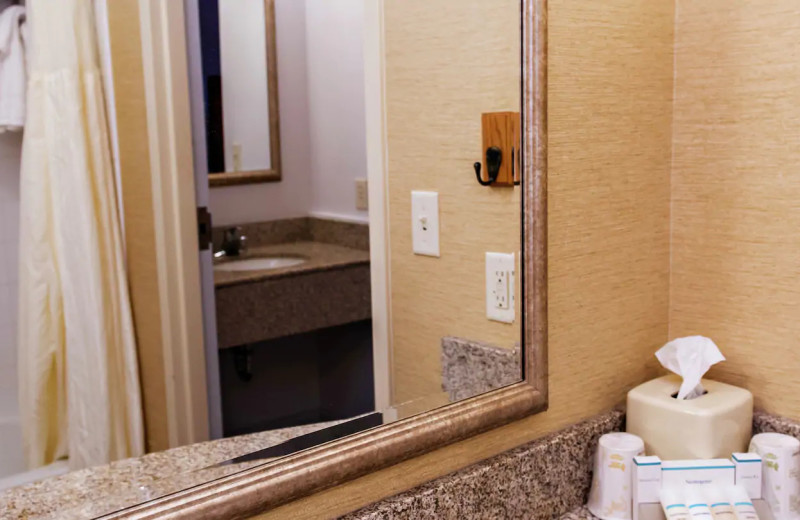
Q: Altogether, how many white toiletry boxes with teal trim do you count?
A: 3